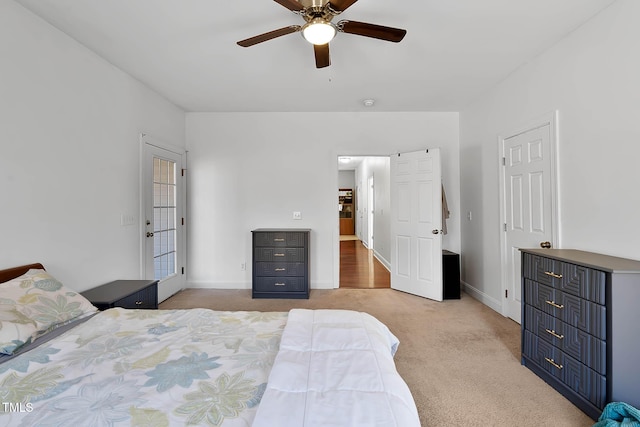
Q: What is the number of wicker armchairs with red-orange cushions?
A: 0